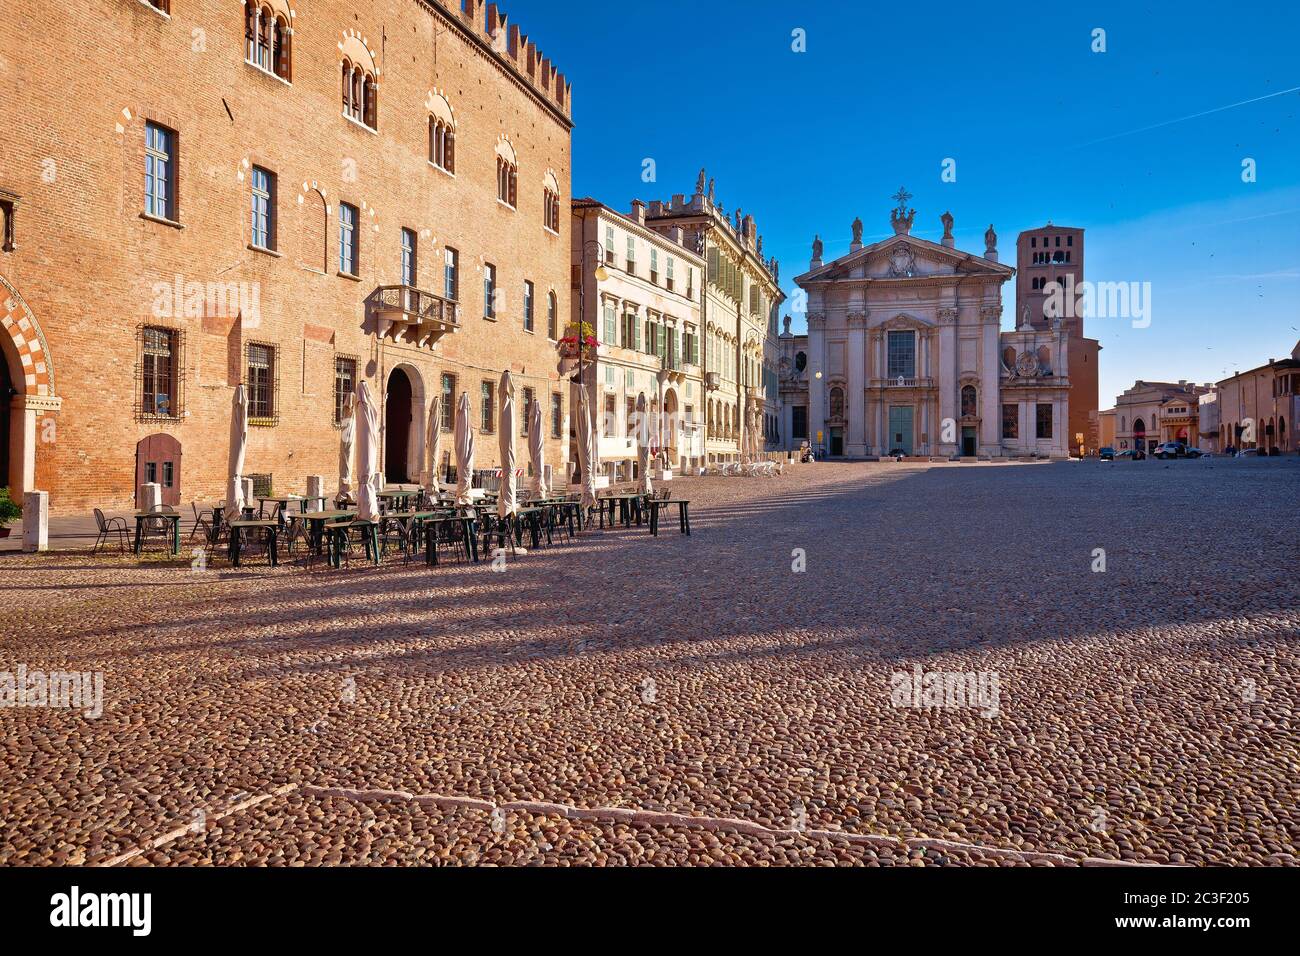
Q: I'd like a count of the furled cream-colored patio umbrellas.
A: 9